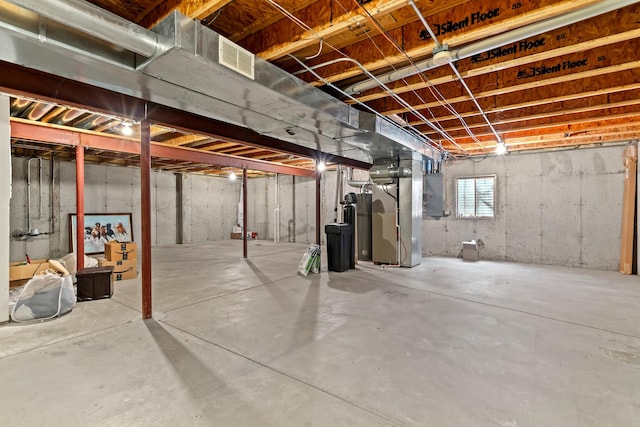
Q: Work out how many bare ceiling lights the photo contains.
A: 4